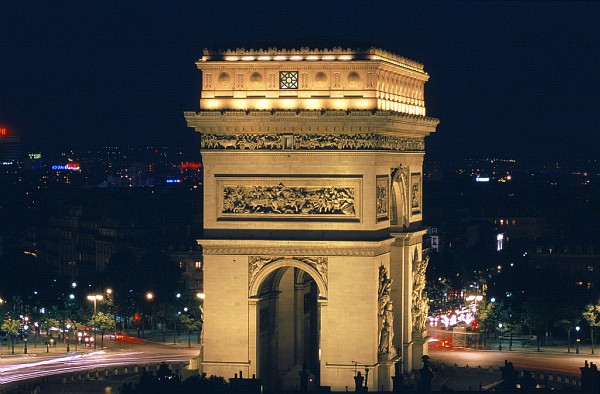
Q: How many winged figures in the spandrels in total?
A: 2